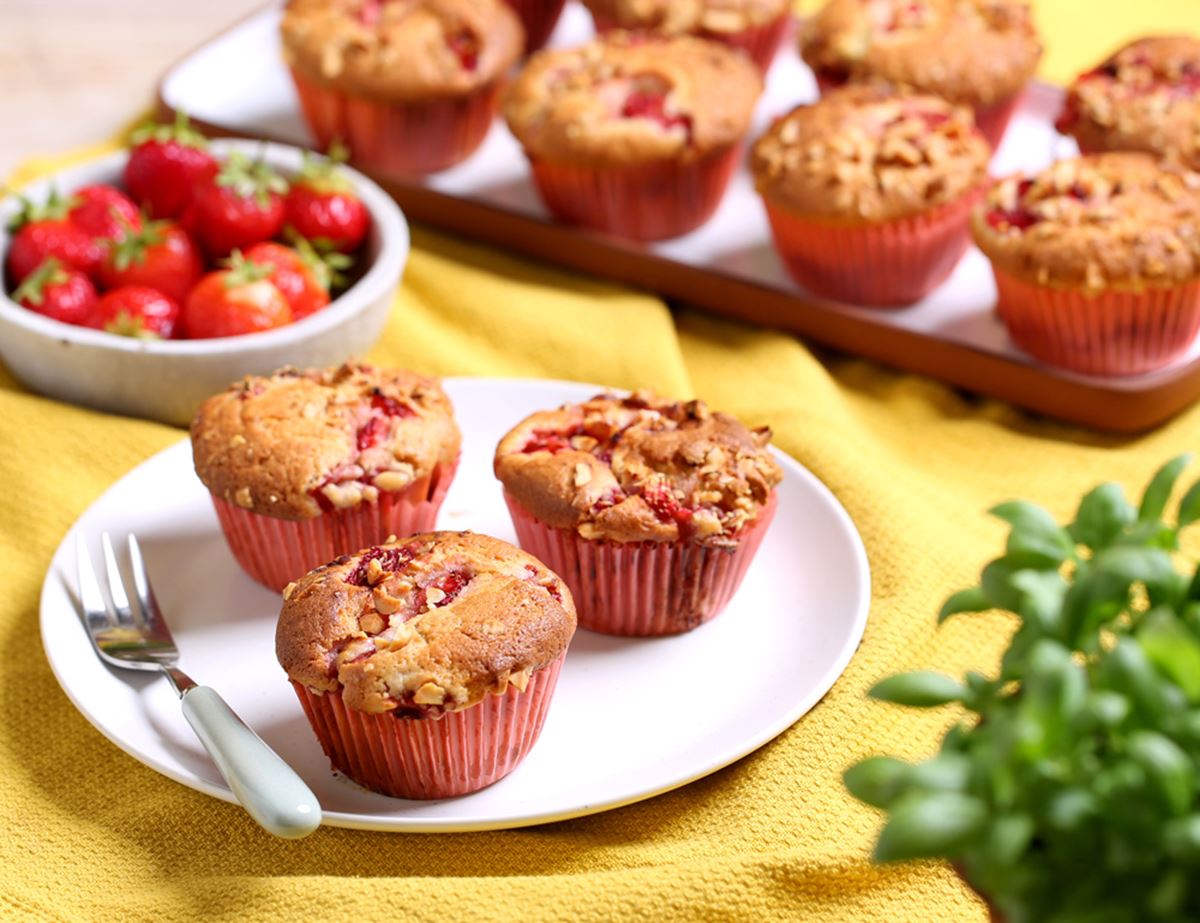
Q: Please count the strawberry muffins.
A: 11